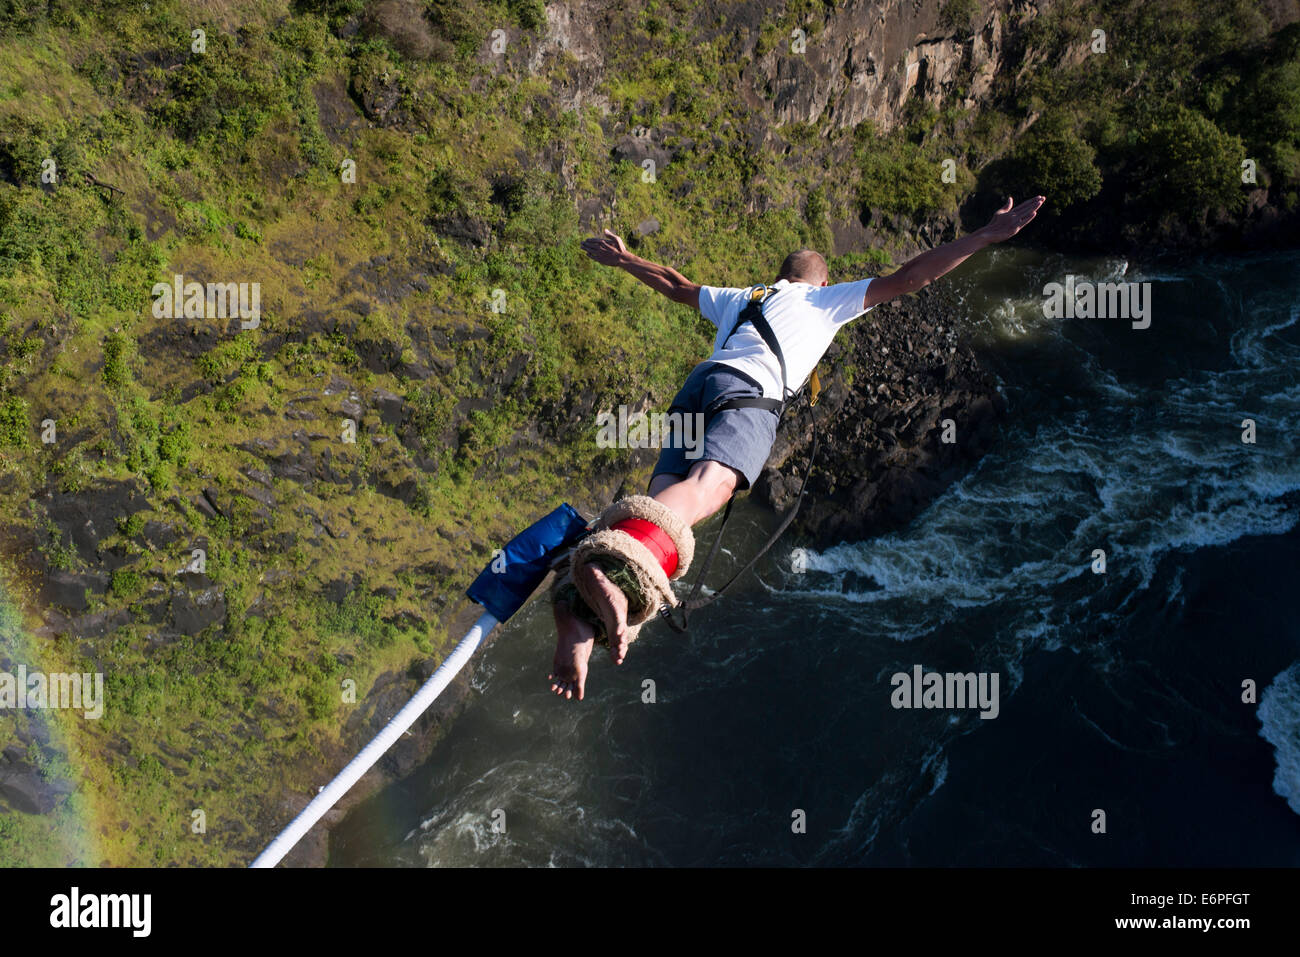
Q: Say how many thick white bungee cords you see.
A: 1